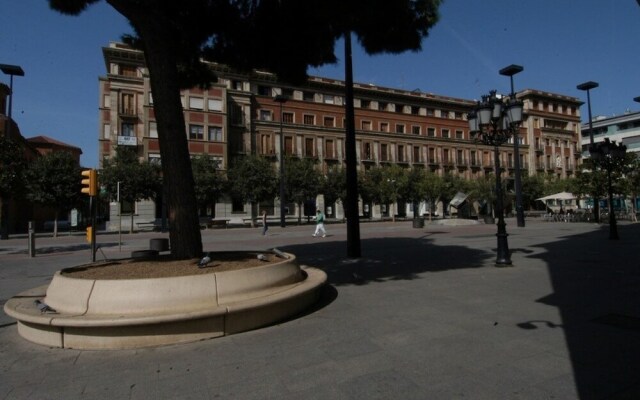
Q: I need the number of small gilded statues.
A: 0